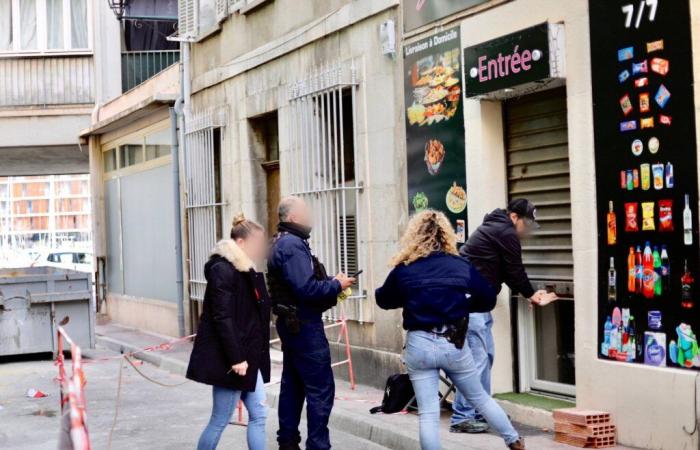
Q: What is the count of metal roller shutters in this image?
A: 1